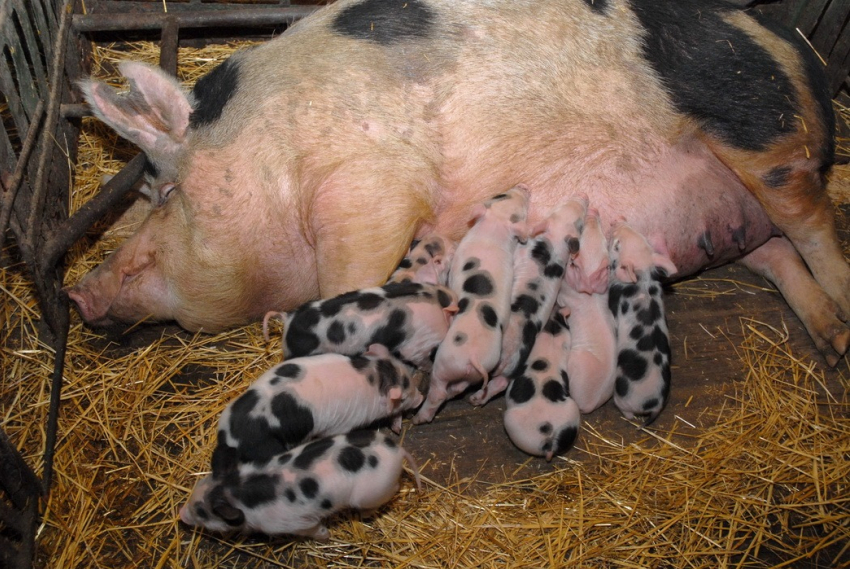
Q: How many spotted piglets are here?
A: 8